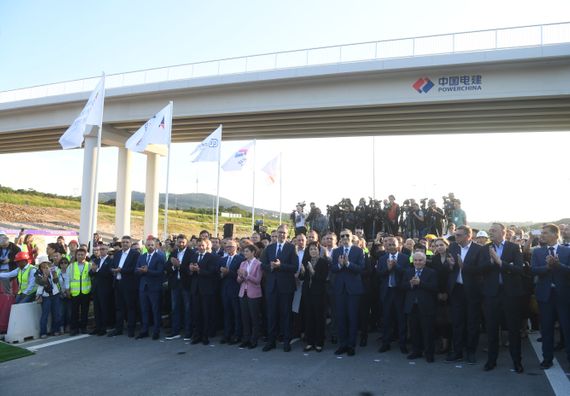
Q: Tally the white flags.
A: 5